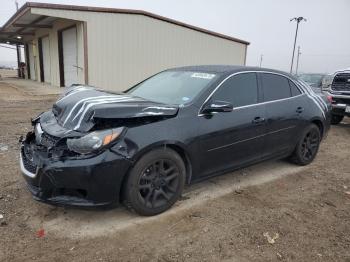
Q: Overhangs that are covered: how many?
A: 1